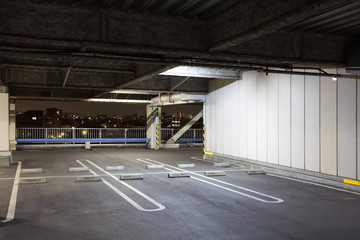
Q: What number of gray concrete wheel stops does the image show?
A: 12